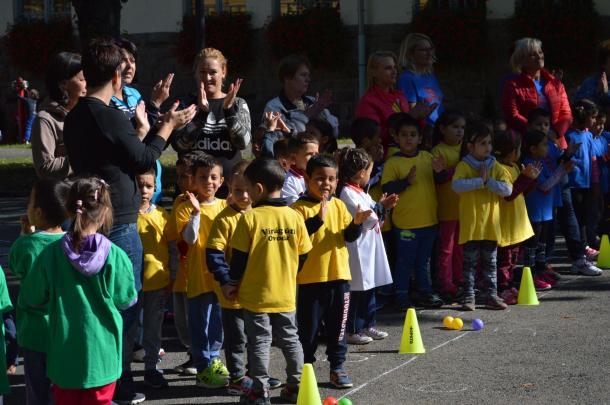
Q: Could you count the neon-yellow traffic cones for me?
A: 4